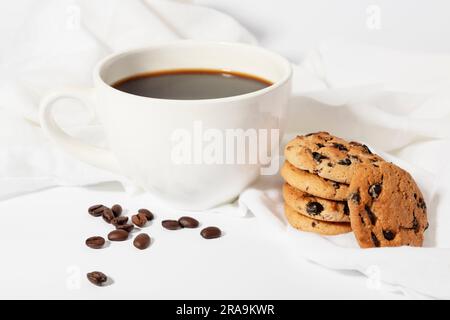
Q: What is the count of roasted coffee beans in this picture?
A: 14